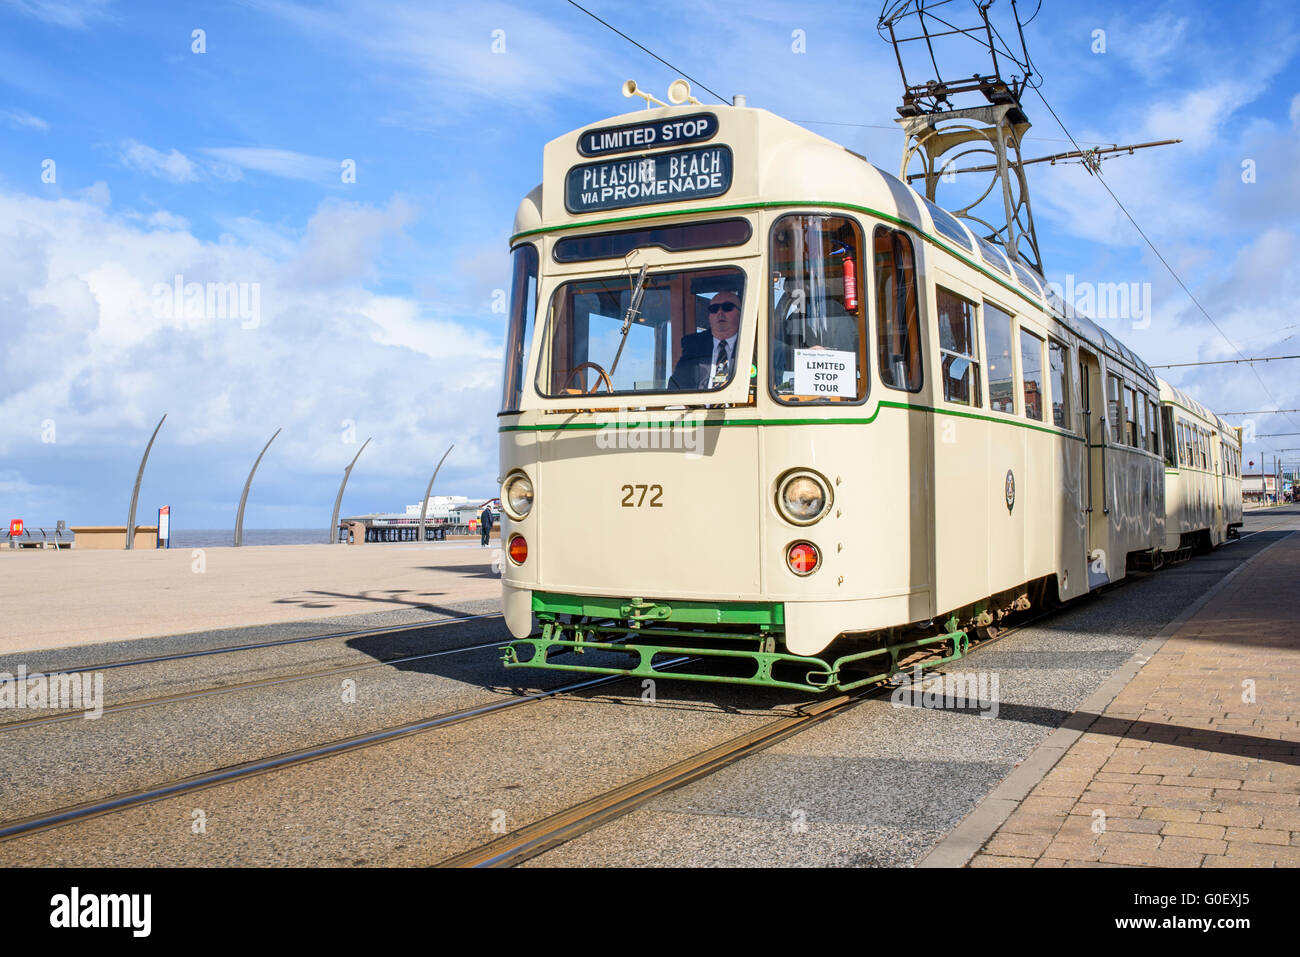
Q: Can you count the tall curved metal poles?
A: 4